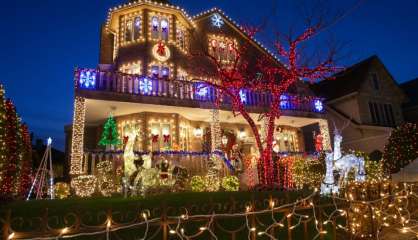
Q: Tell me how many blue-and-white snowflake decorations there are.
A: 7